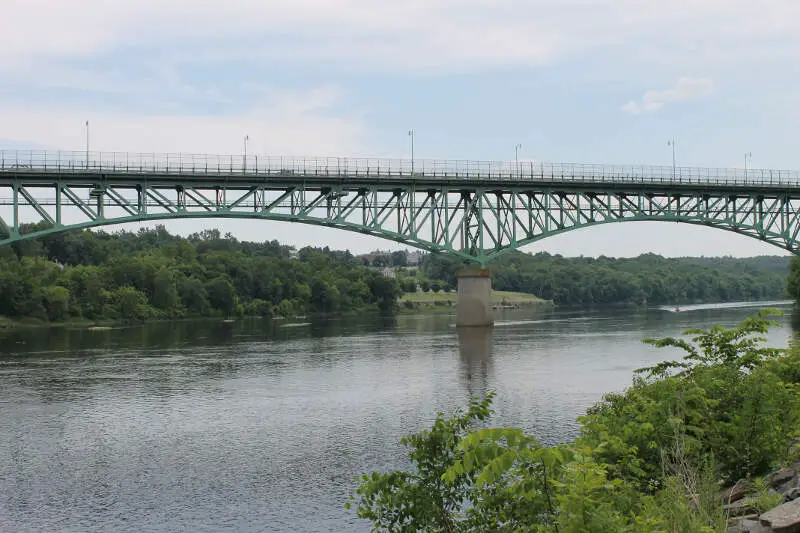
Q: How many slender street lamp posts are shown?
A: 6